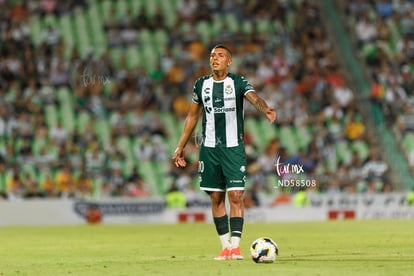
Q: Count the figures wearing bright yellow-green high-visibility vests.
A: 3